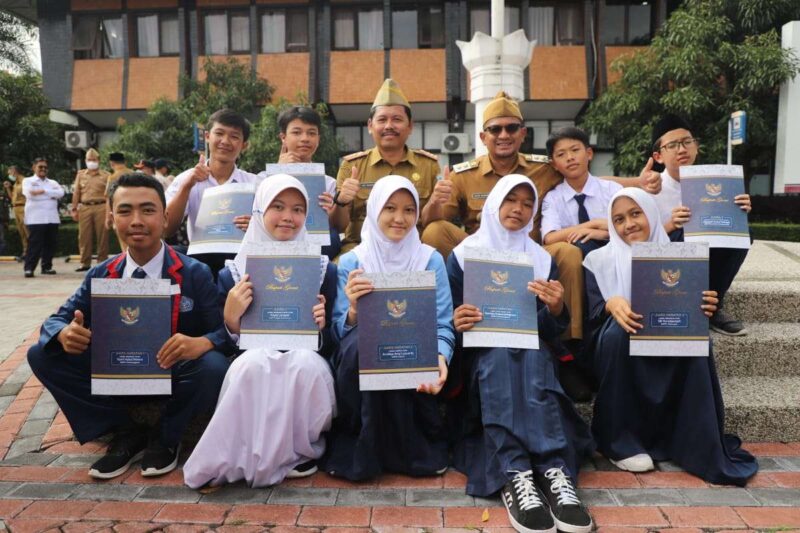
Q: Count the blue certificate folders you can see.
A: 8